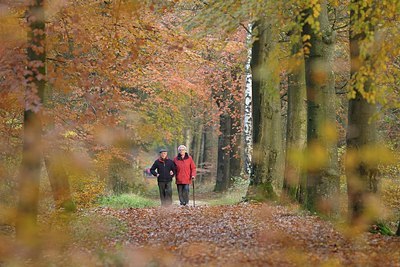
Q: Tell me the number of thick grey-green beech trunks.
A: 4